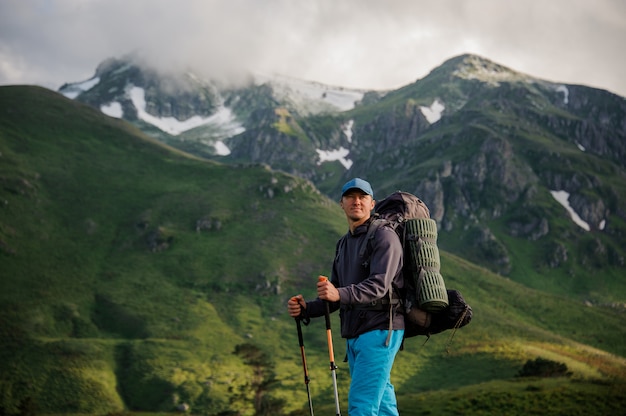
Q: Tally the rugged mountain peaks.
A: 2